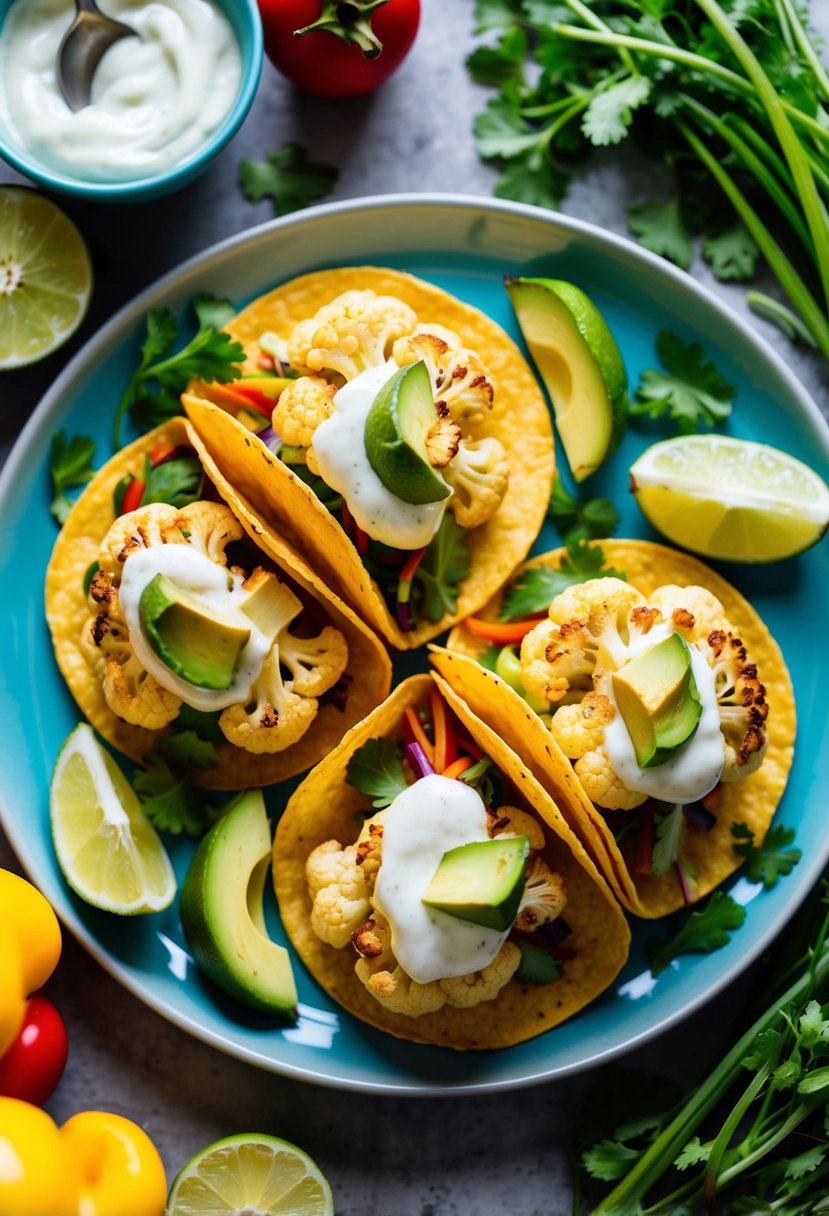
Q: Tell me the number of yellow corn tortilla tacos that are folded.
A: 4